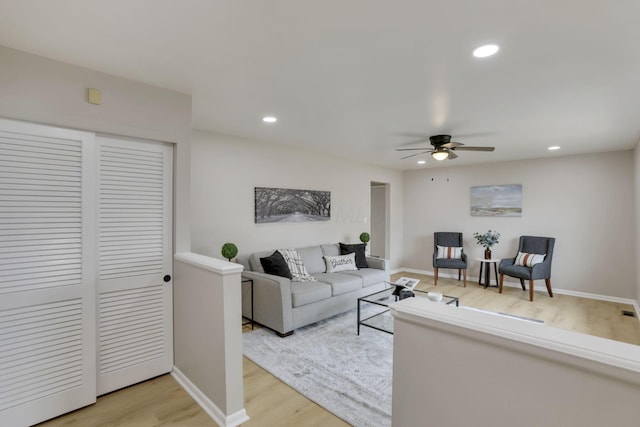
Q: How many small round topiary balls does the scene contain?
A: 2